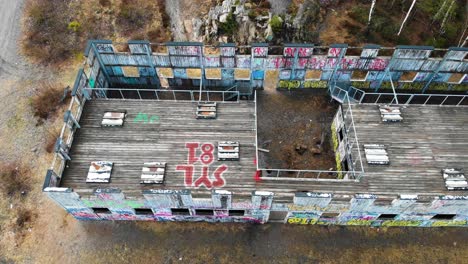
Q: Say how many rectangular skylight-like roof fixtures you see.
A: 8